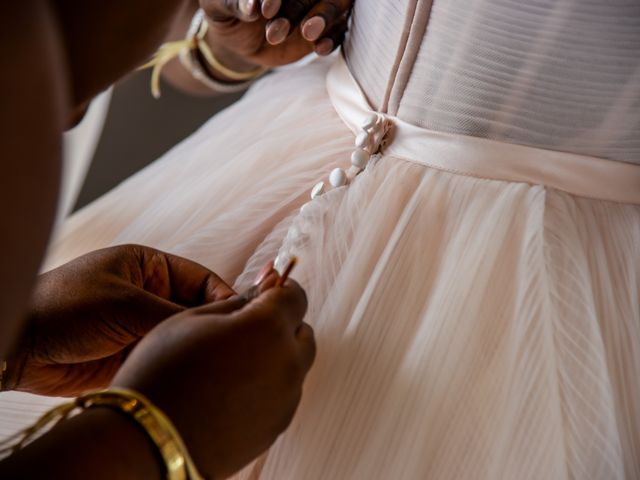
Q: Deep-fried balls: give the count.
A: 0